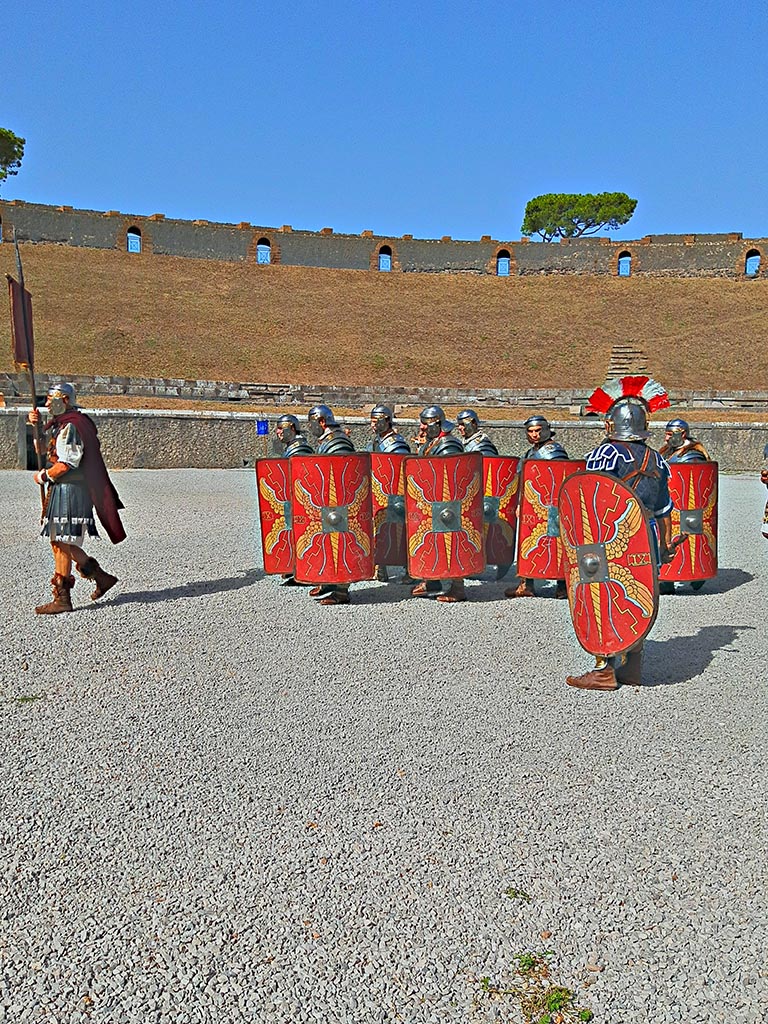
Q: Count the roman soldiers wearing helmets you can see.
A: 9